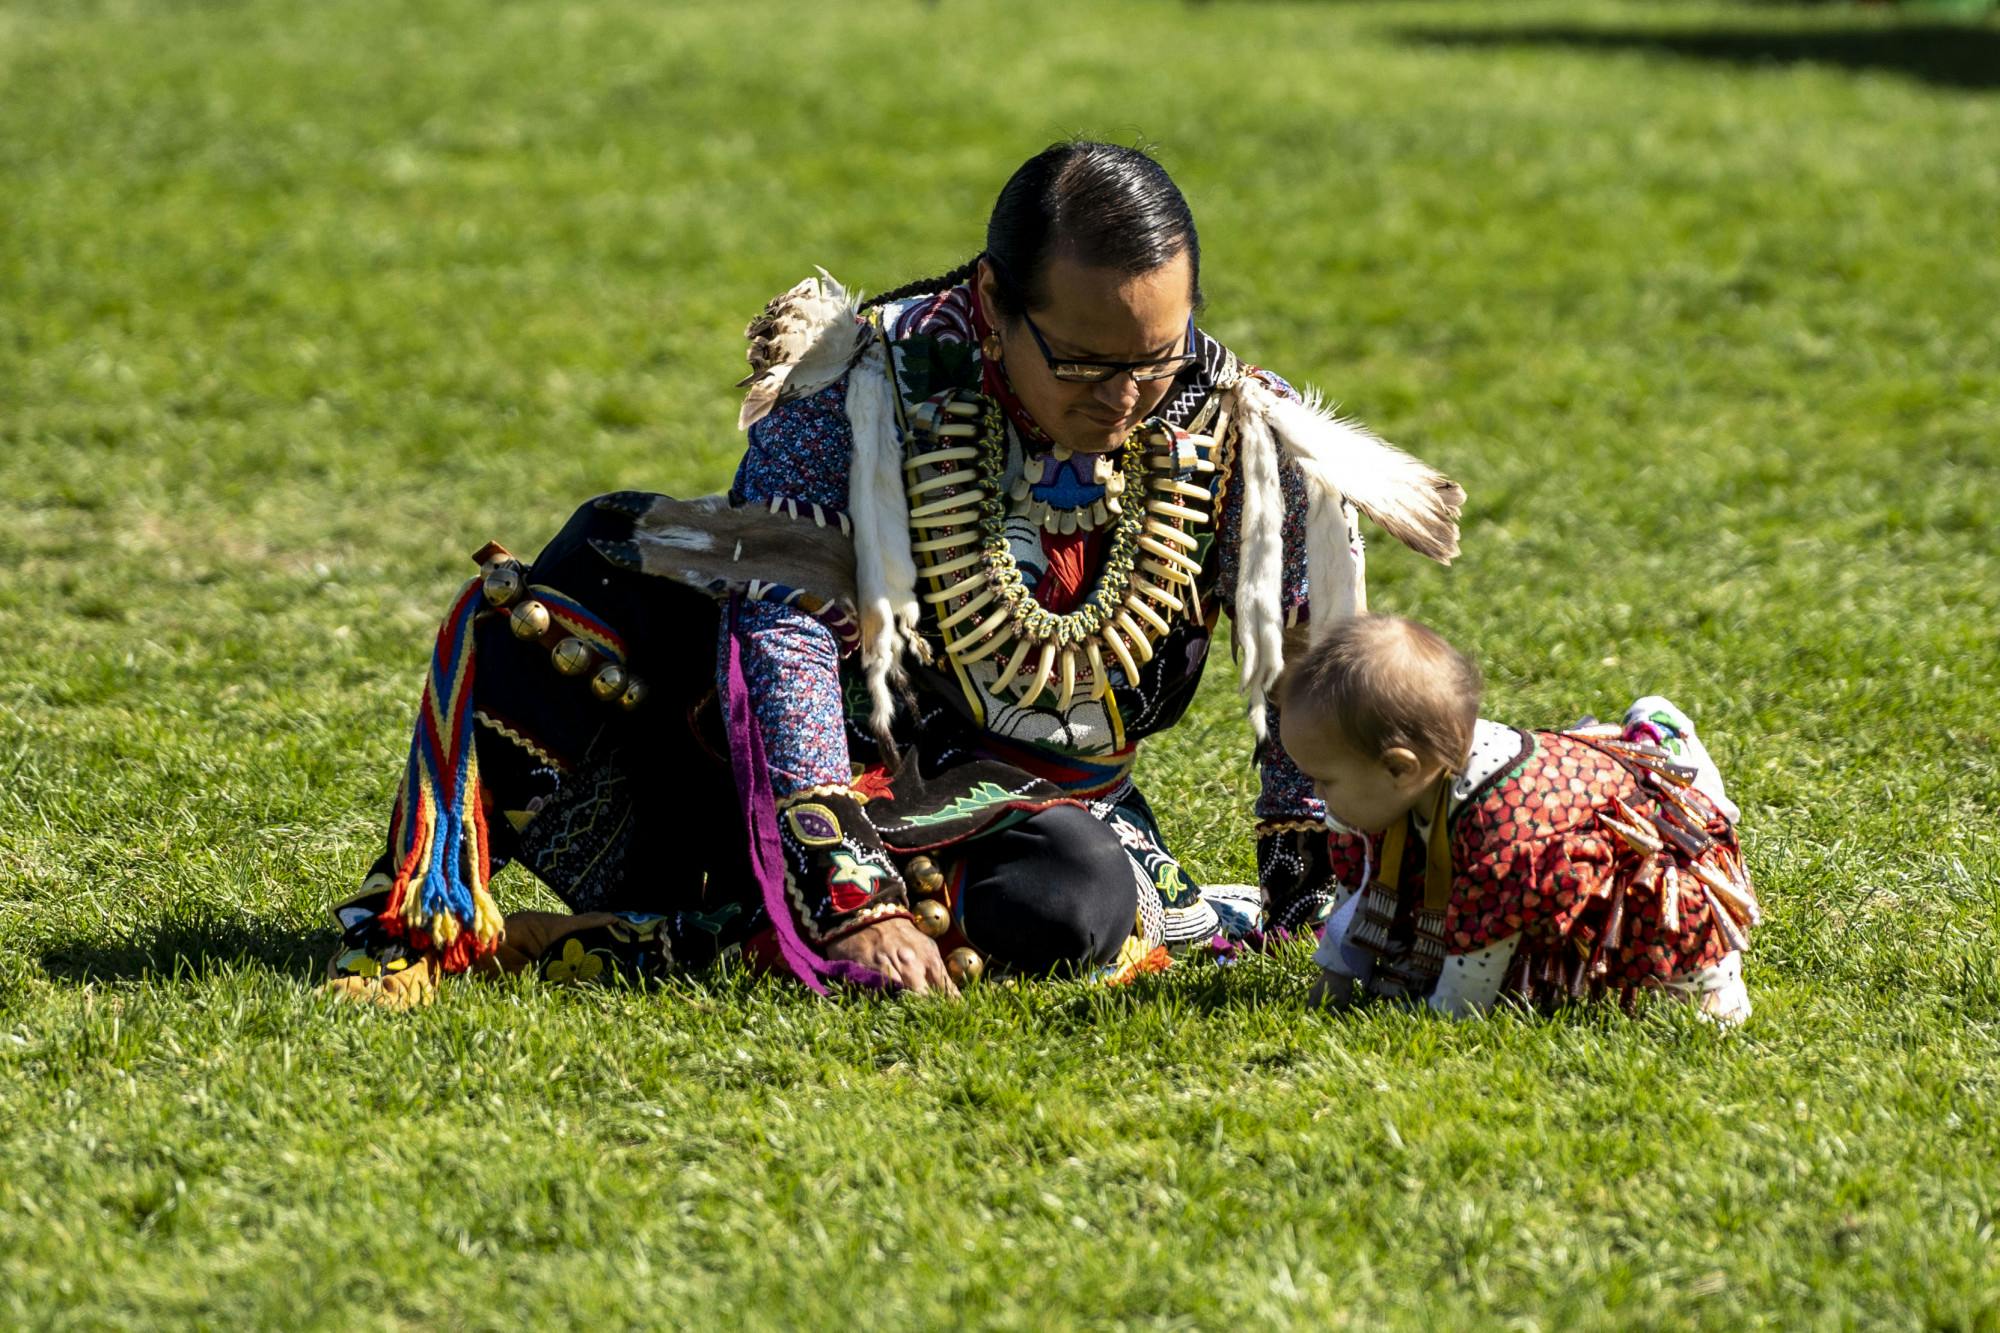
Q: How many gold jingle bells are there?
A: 9